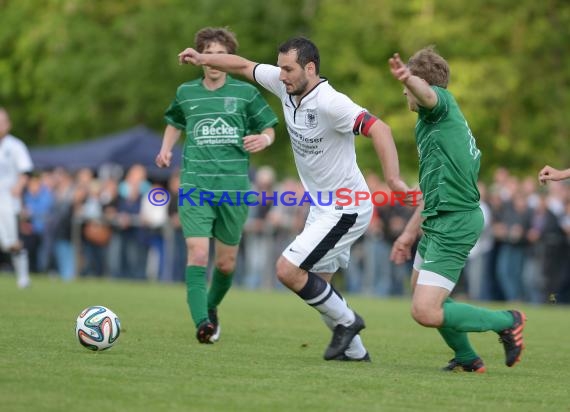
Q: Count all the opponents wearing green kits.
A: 2